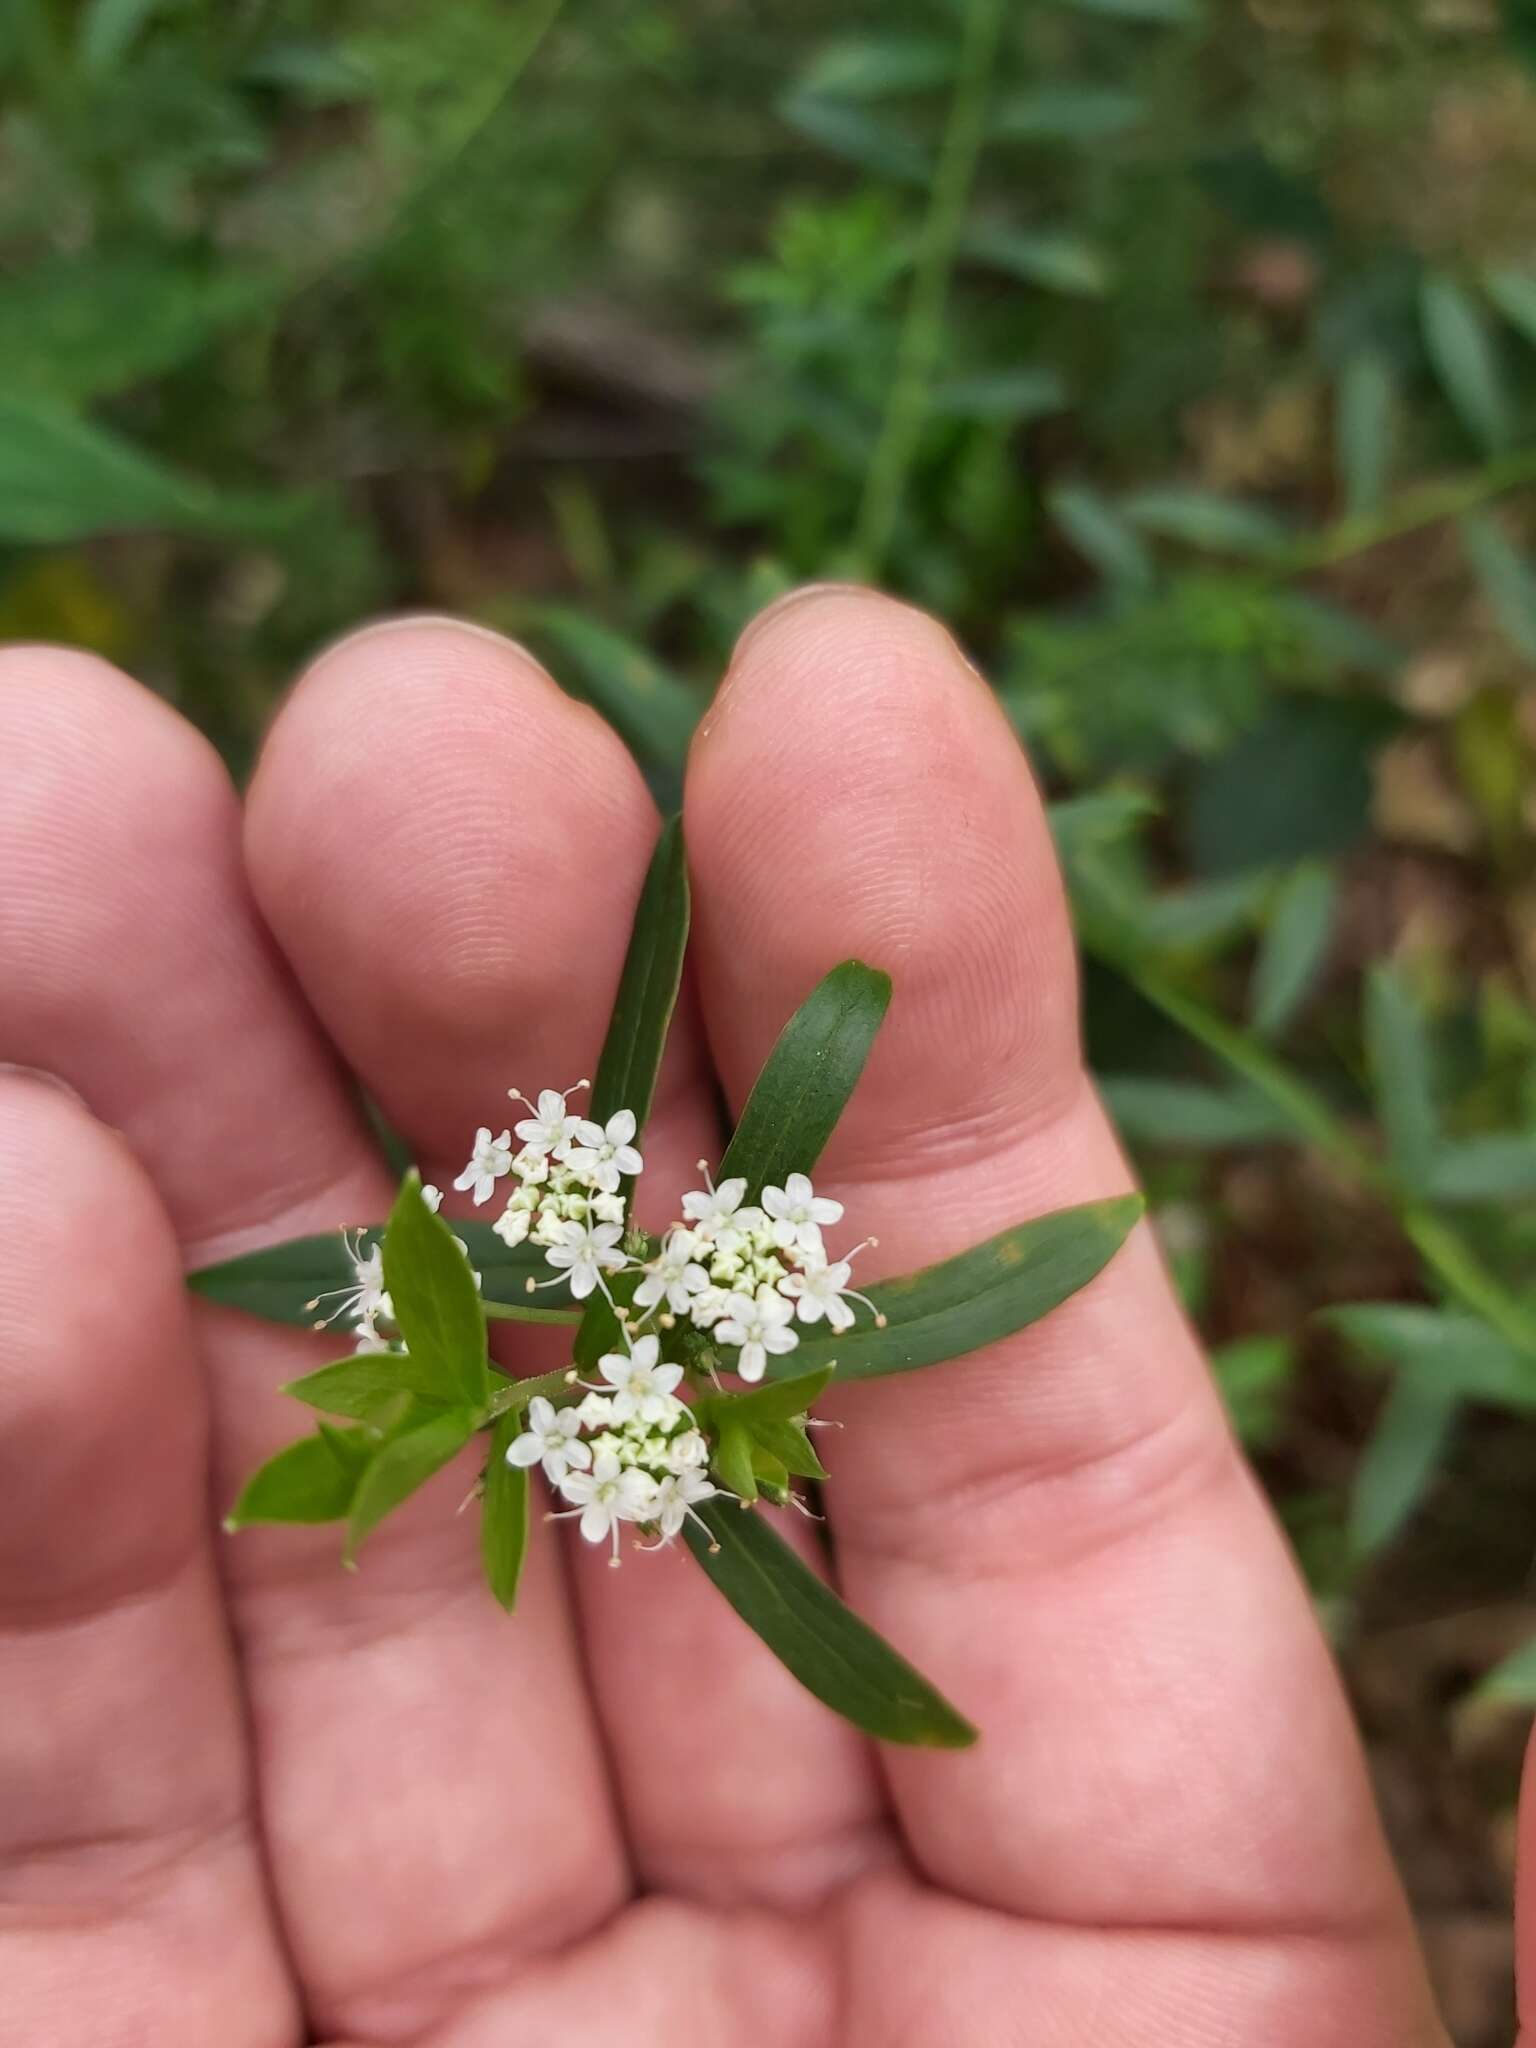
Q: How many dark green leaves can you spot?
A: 5